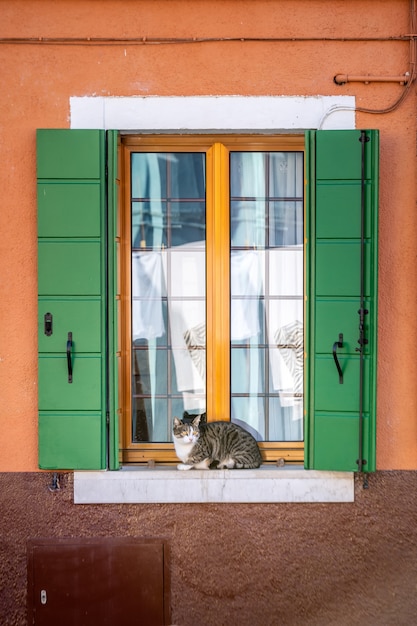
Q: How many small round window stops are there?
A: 2